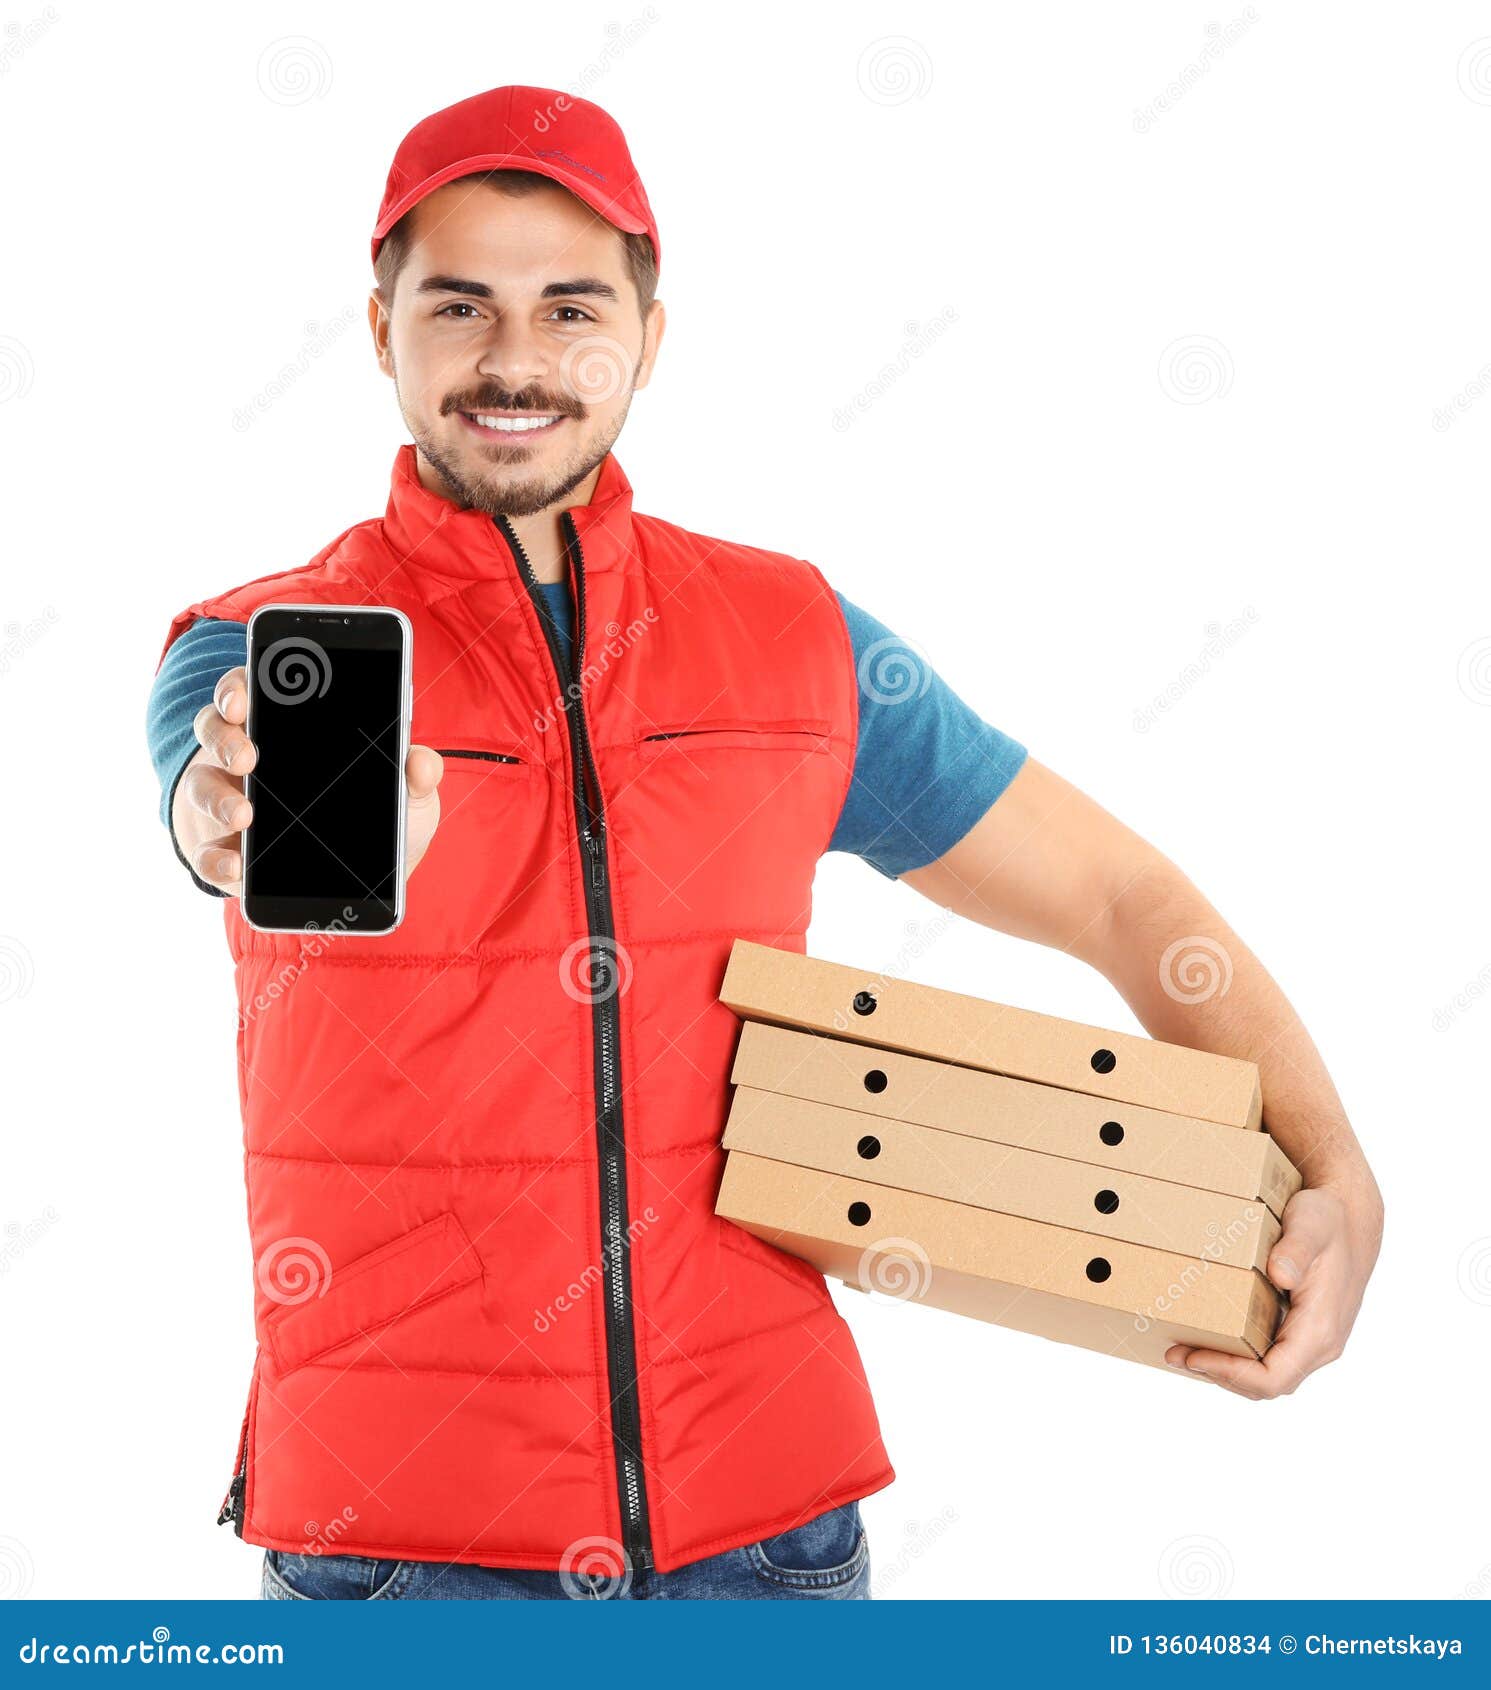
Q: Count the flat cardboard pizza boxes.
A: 4